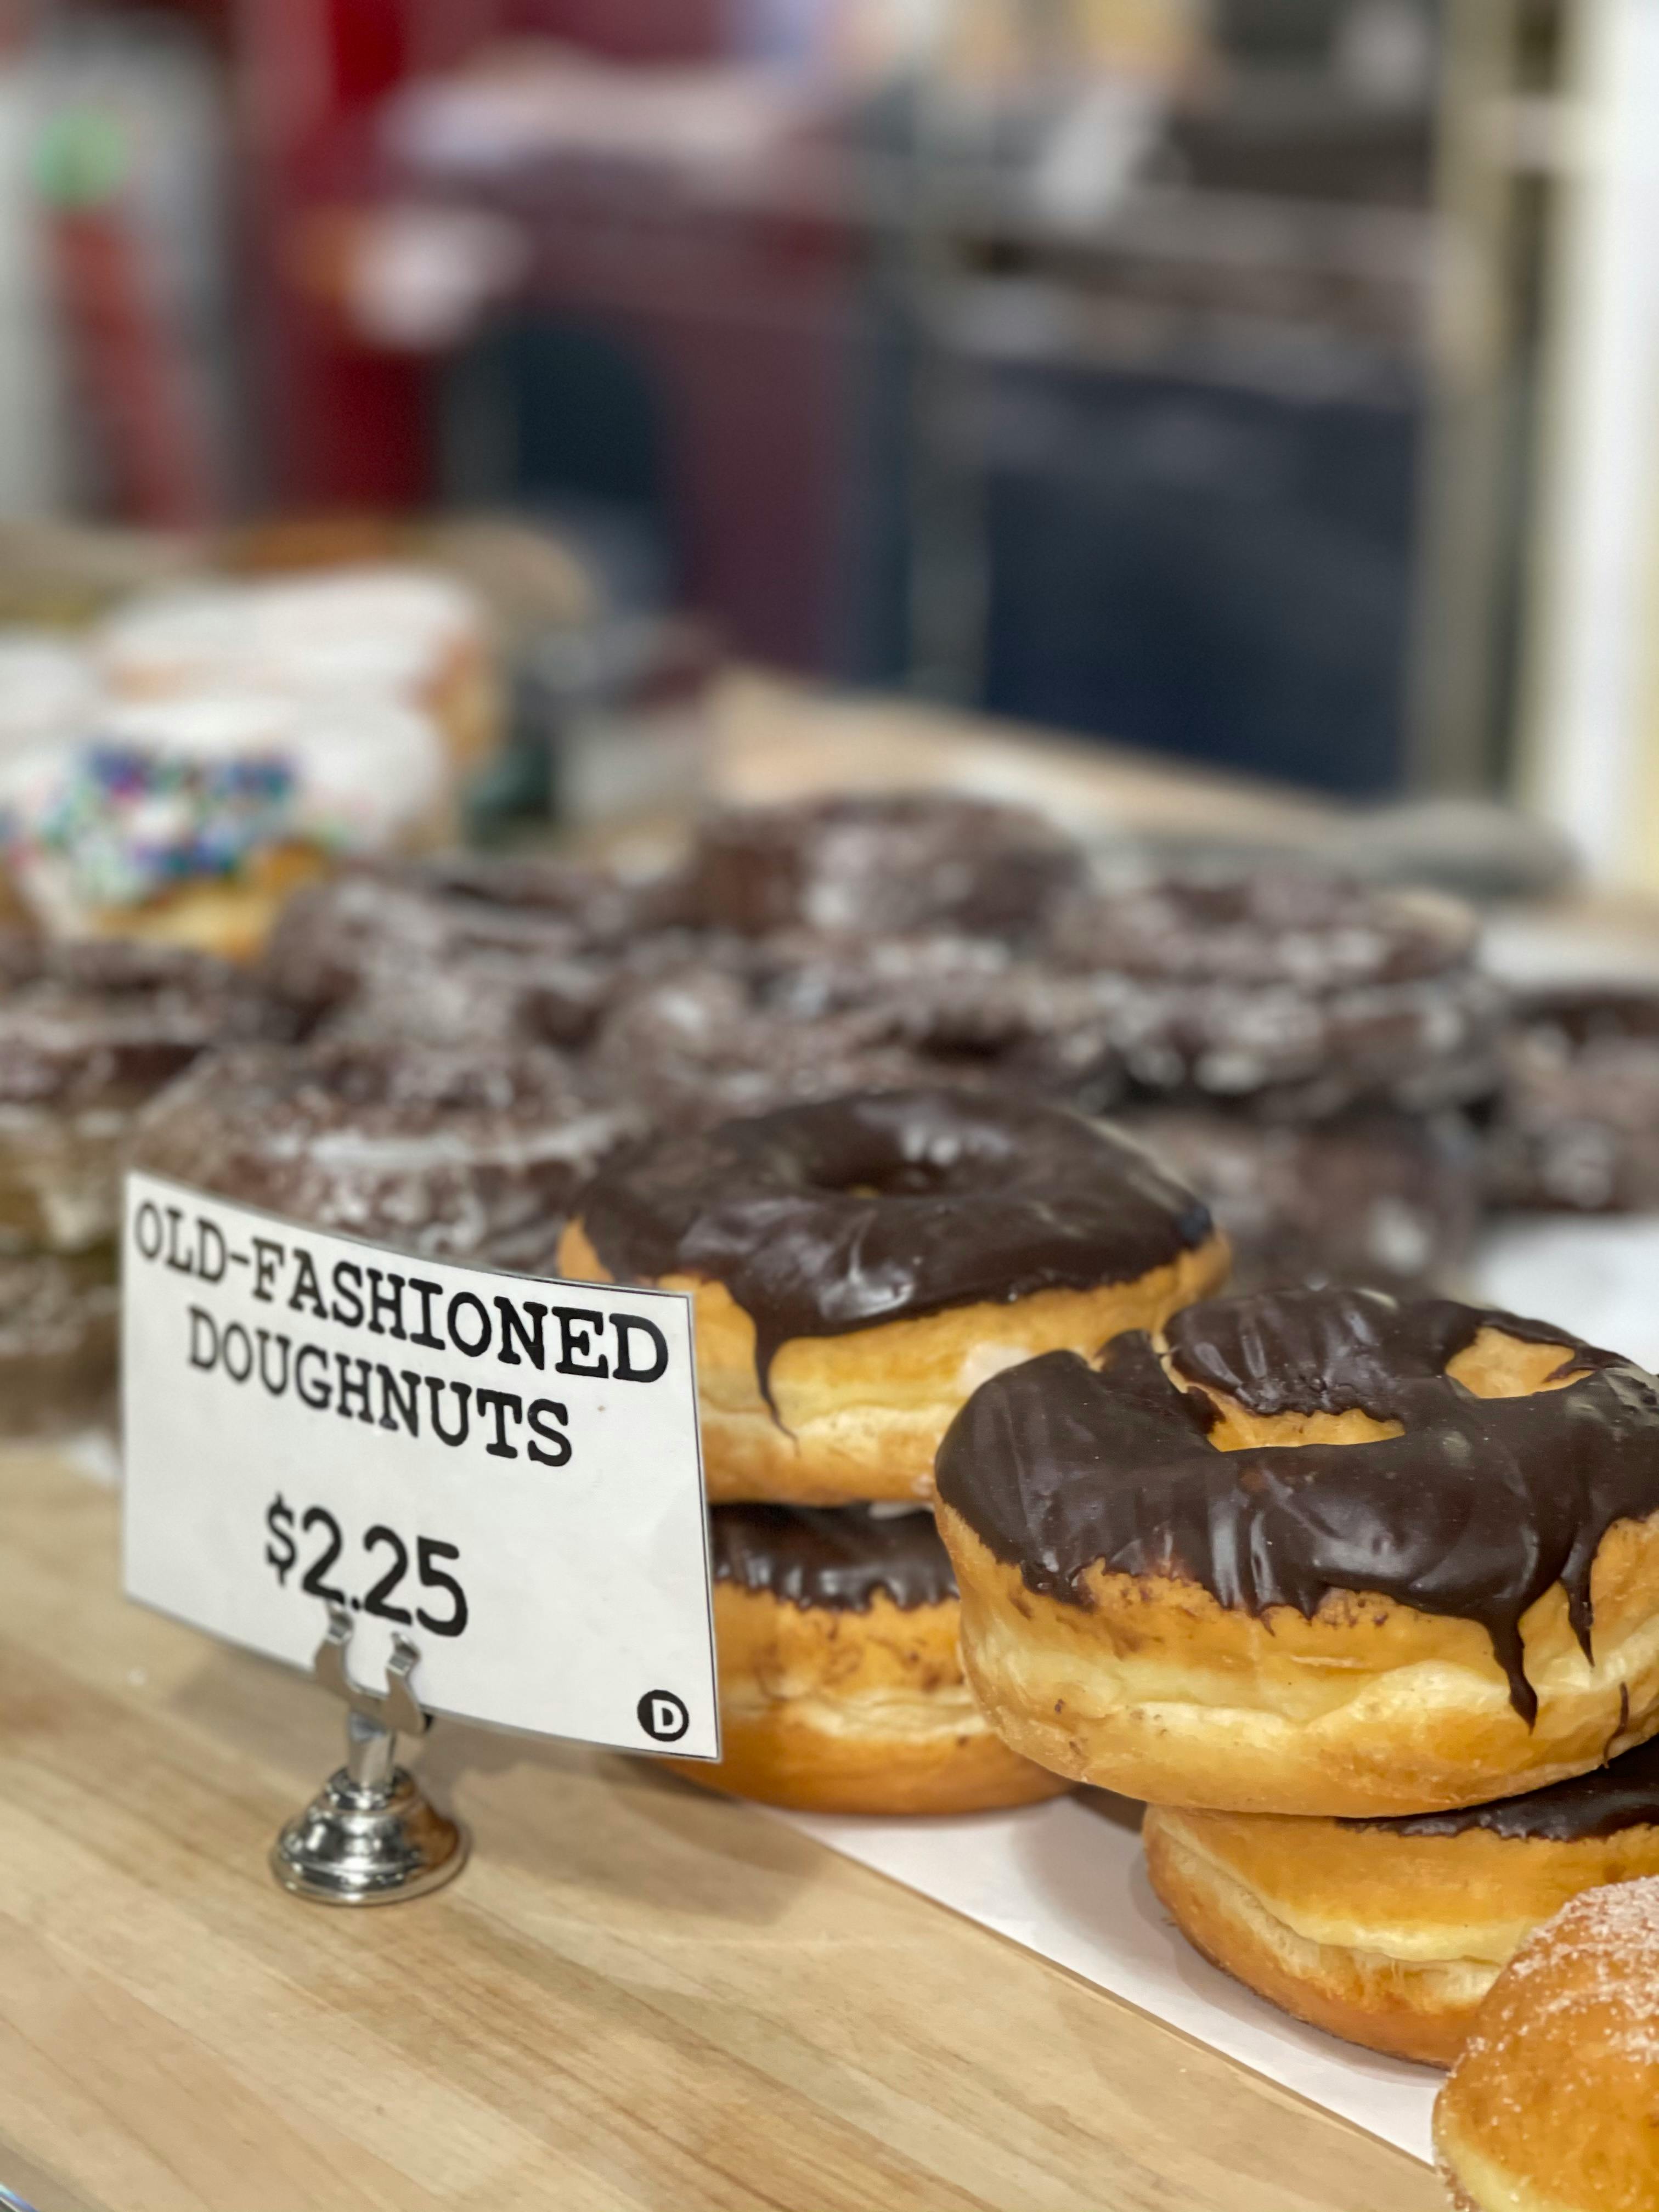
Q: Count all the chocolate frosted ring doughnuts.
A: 4